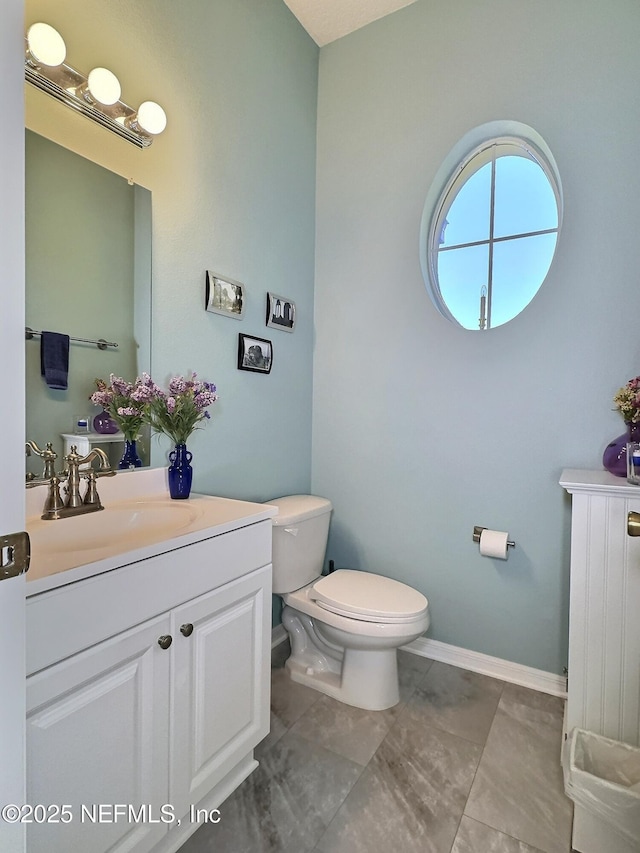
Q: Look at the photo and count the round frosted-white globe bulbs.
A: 3